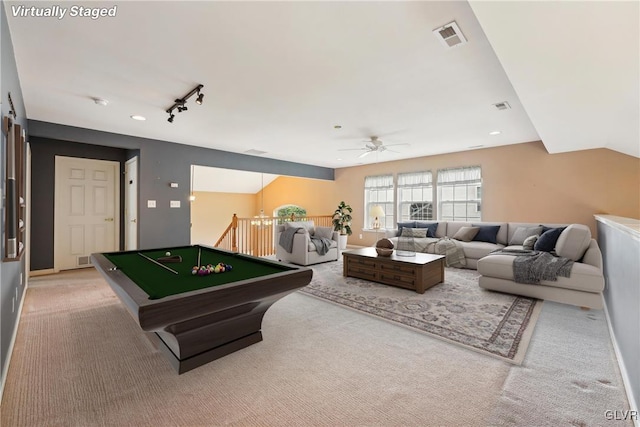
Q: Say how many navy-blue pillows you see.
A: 5